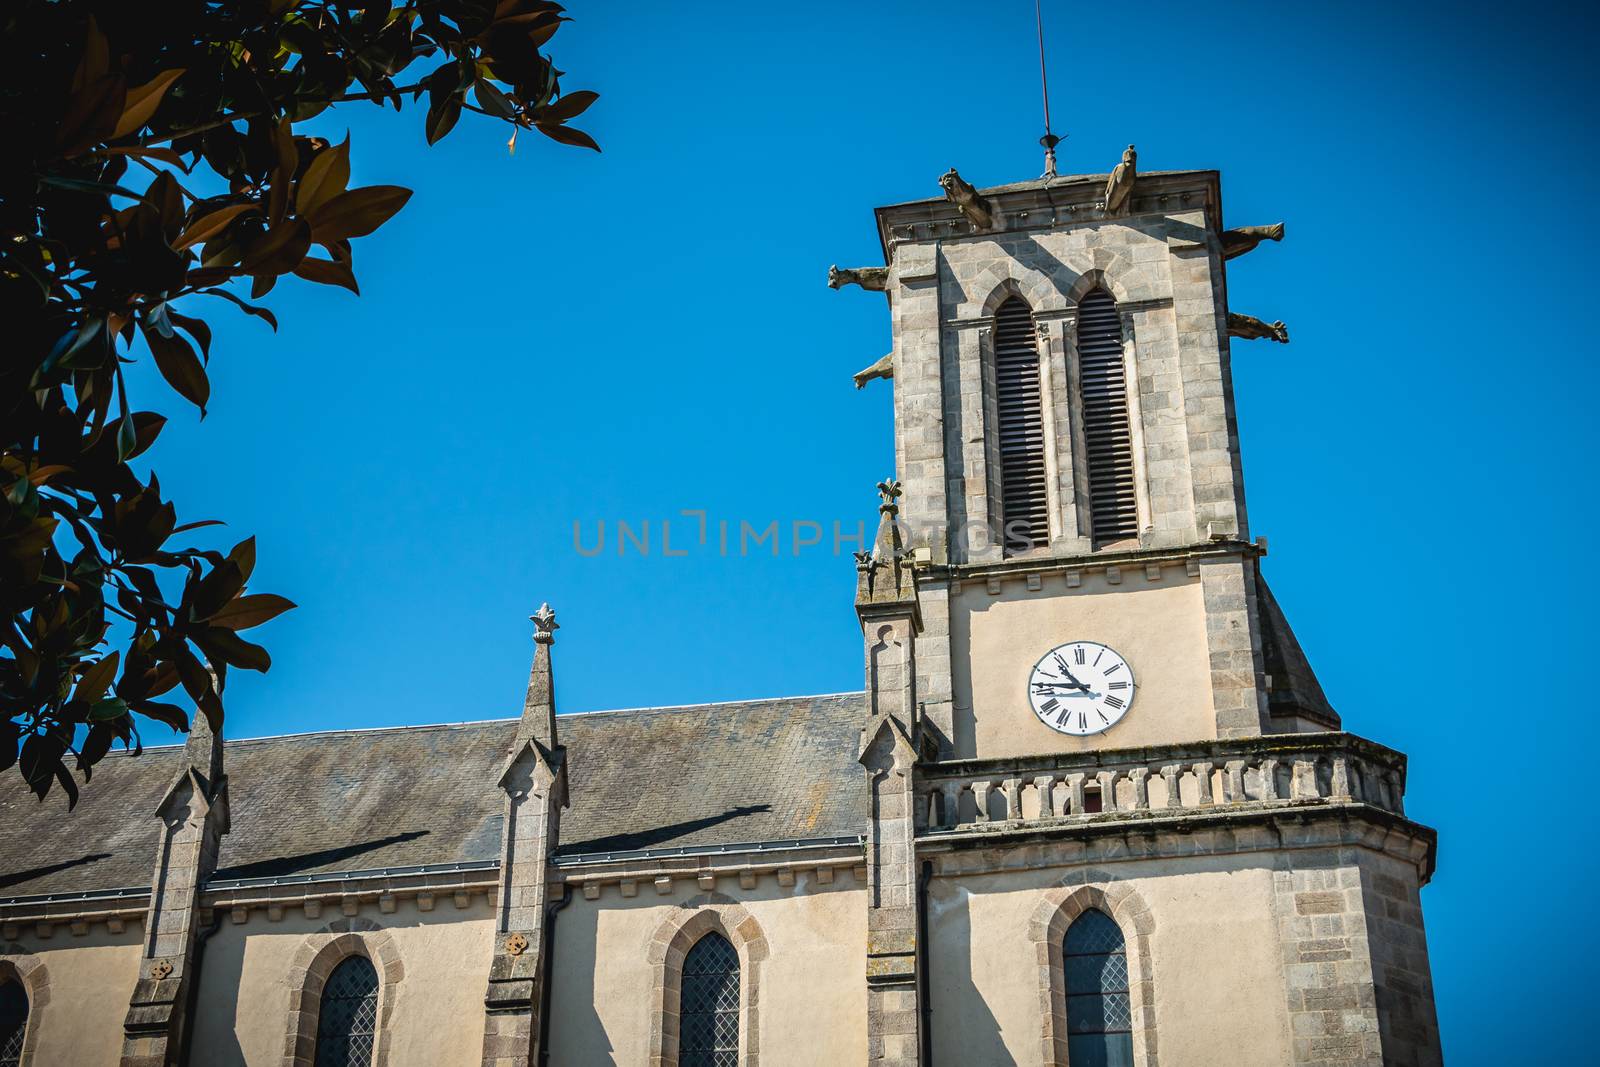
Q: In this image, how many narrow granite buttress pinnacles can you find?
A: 3